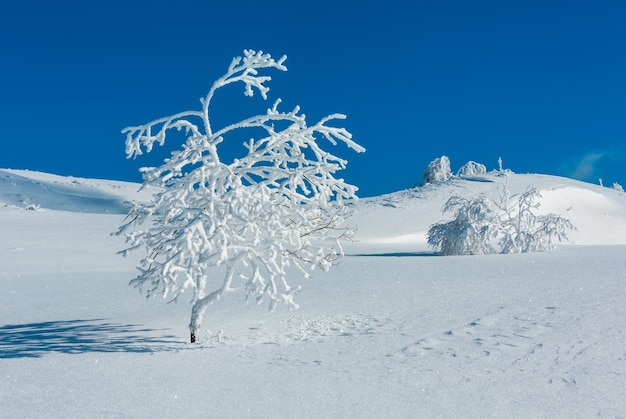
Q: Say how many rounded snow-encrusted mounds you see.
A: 2